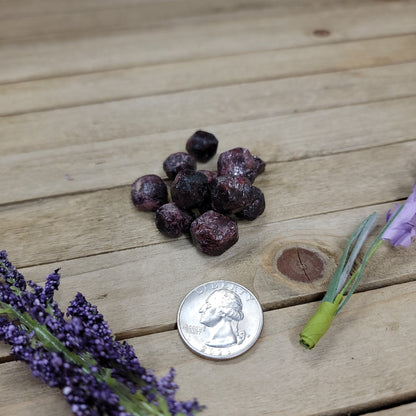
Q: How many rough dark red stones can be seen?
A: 10